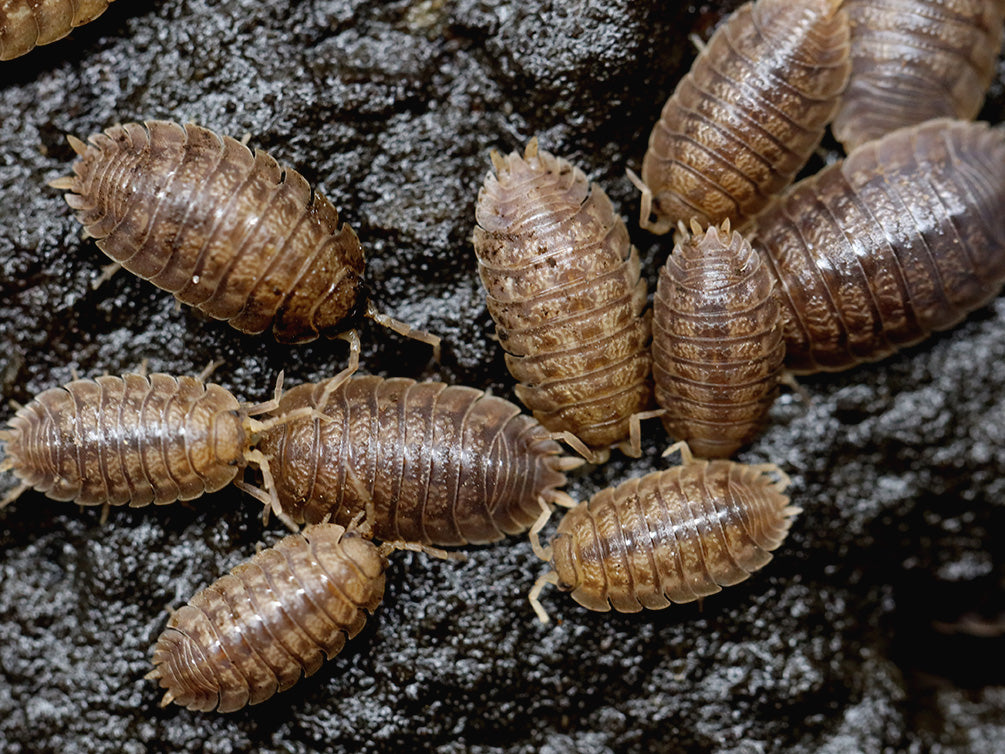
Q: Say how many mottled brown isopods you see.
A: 11